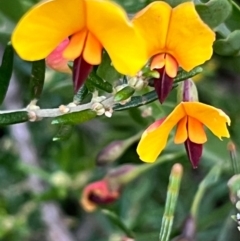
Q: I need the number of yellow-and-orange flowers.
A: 3